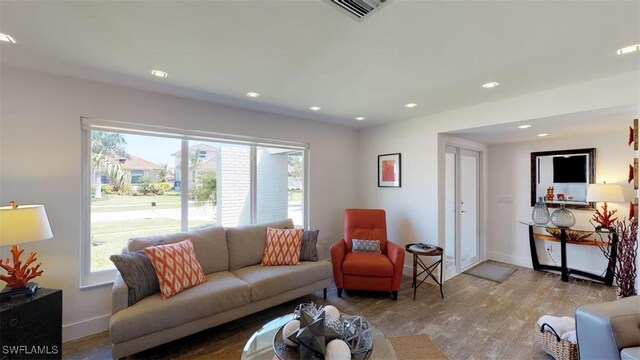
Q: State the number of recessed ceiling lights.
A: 10